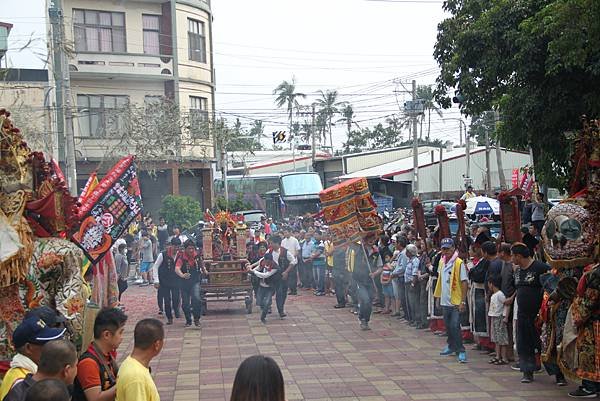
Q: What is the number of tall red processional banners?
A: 4